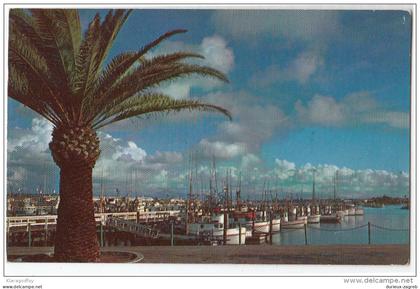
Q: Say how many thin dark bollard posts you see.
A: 6